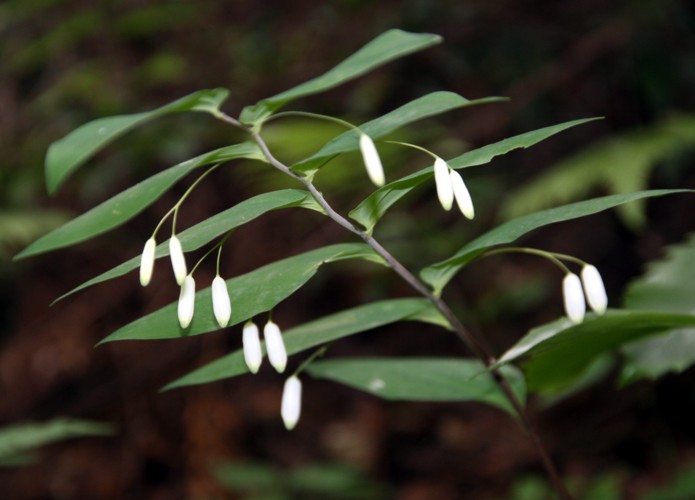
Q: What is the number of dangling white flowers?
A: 12